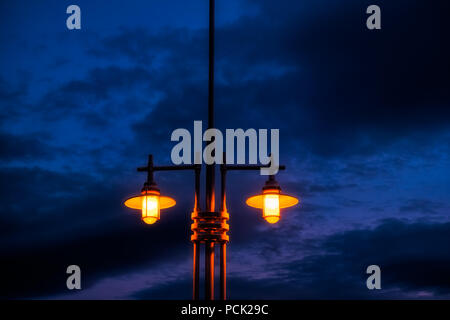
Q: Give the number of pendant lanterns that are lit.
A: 2